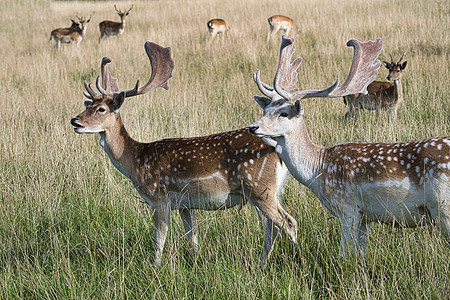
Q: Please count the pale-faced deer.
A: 1